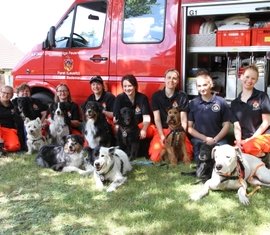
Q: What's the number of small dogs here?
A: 1